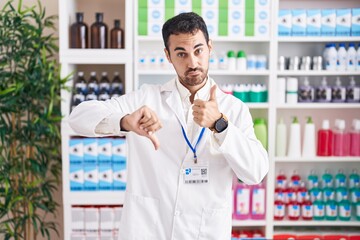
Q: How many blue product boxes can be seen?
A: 14